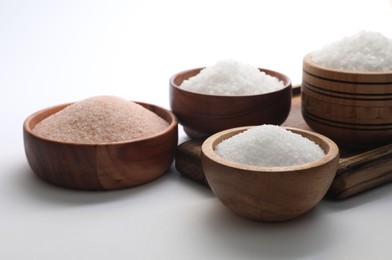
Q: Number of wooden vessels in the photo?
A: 4